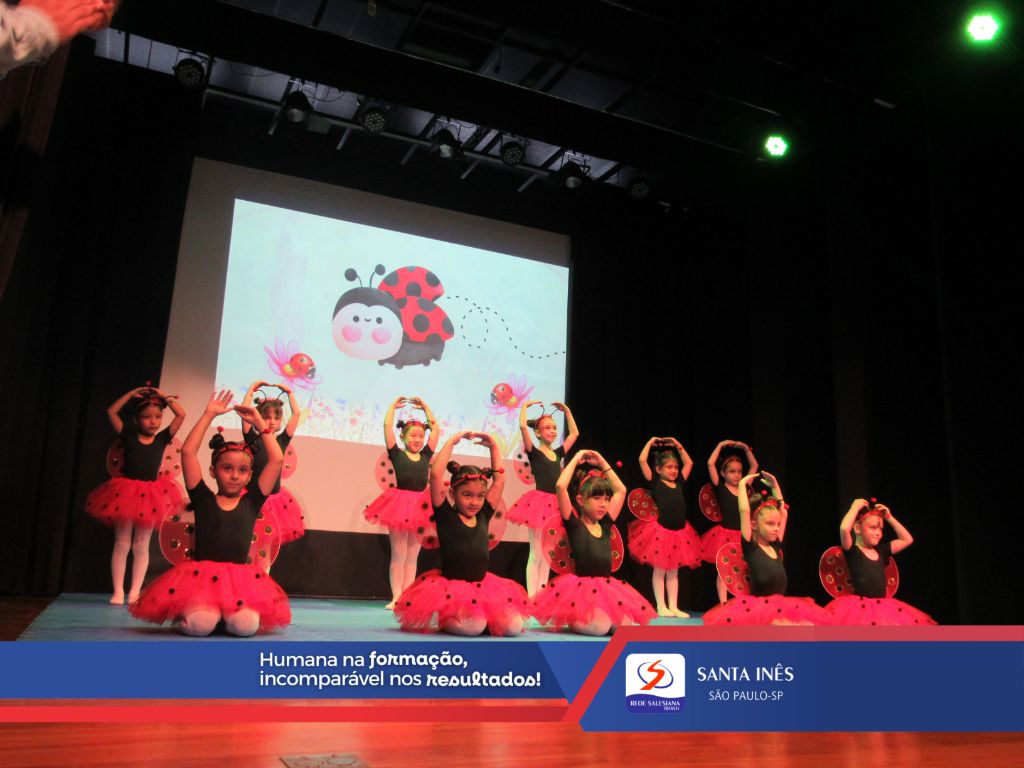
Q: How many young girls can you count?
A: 11